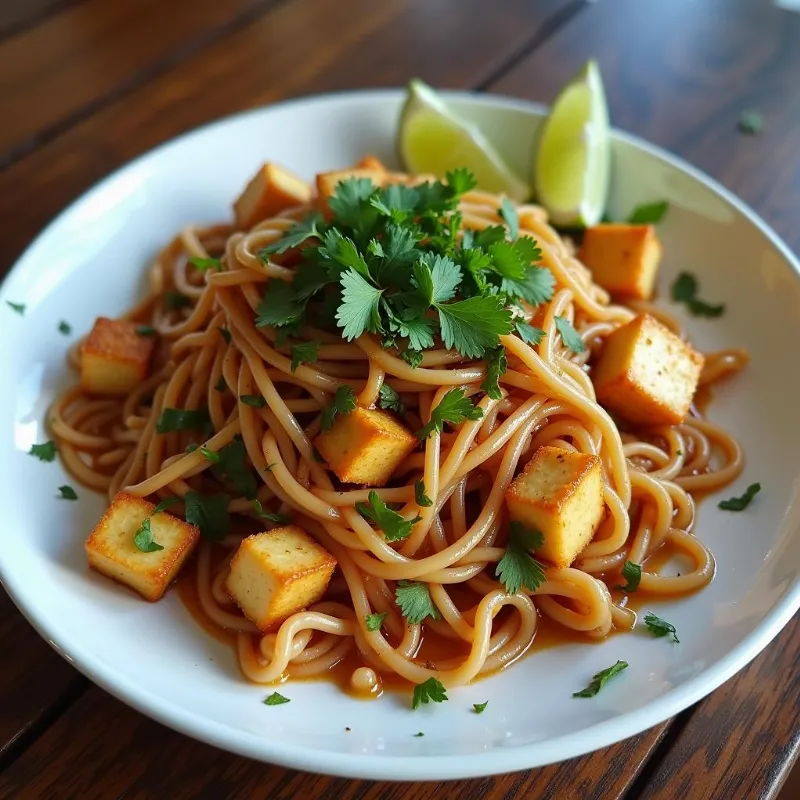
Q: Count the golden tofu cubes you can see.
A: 9